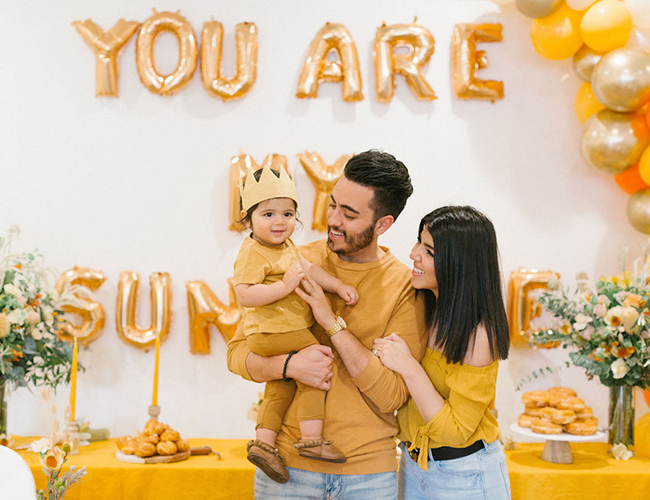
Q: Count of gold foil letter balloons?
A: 12